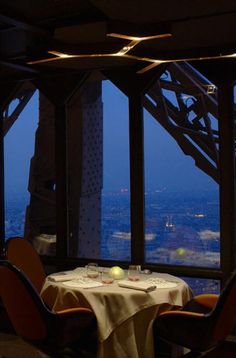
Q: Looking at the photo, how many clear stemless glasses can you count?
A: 3